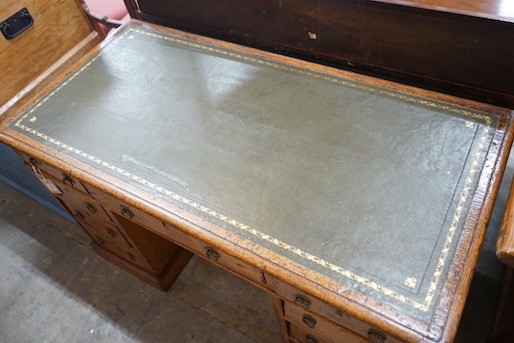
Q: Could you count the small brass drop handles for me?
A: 13